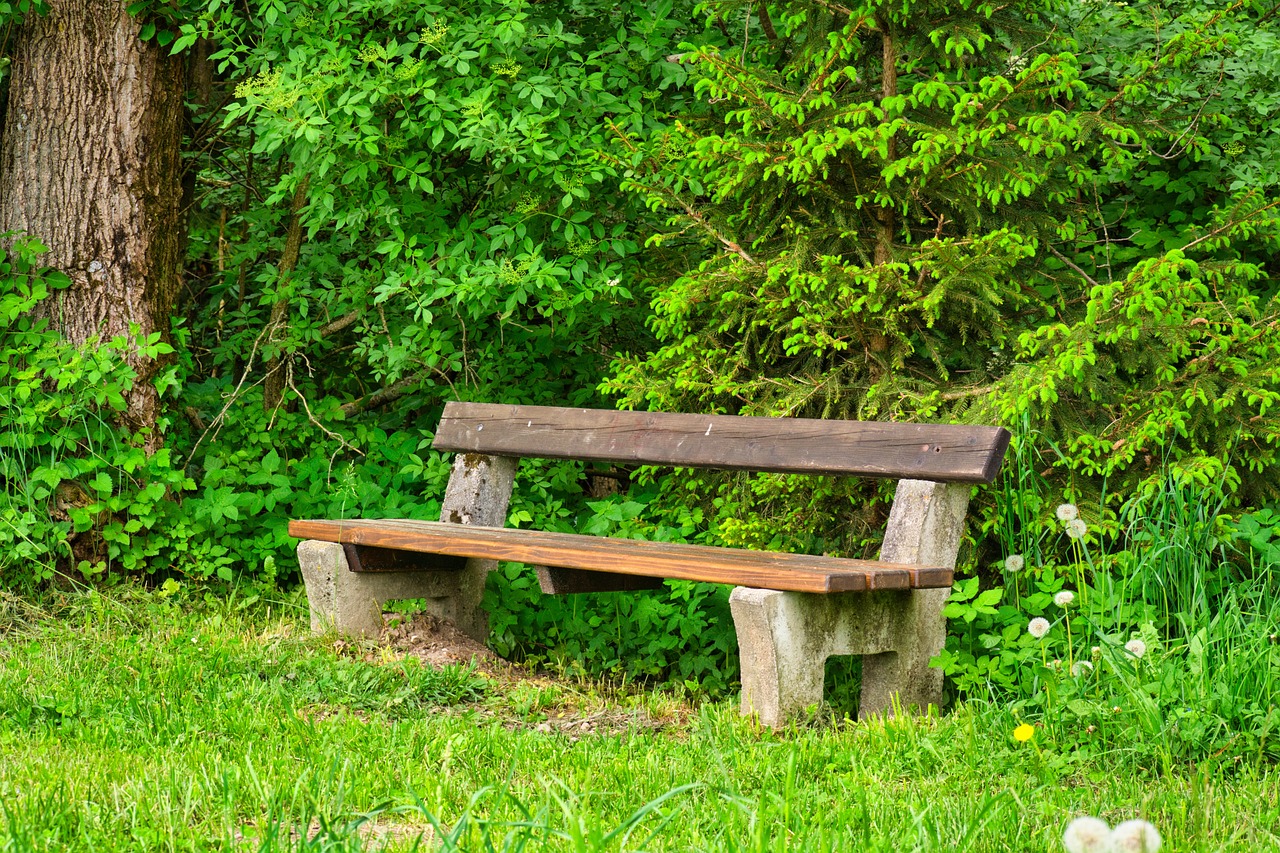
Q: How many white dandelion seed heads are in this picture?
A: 9